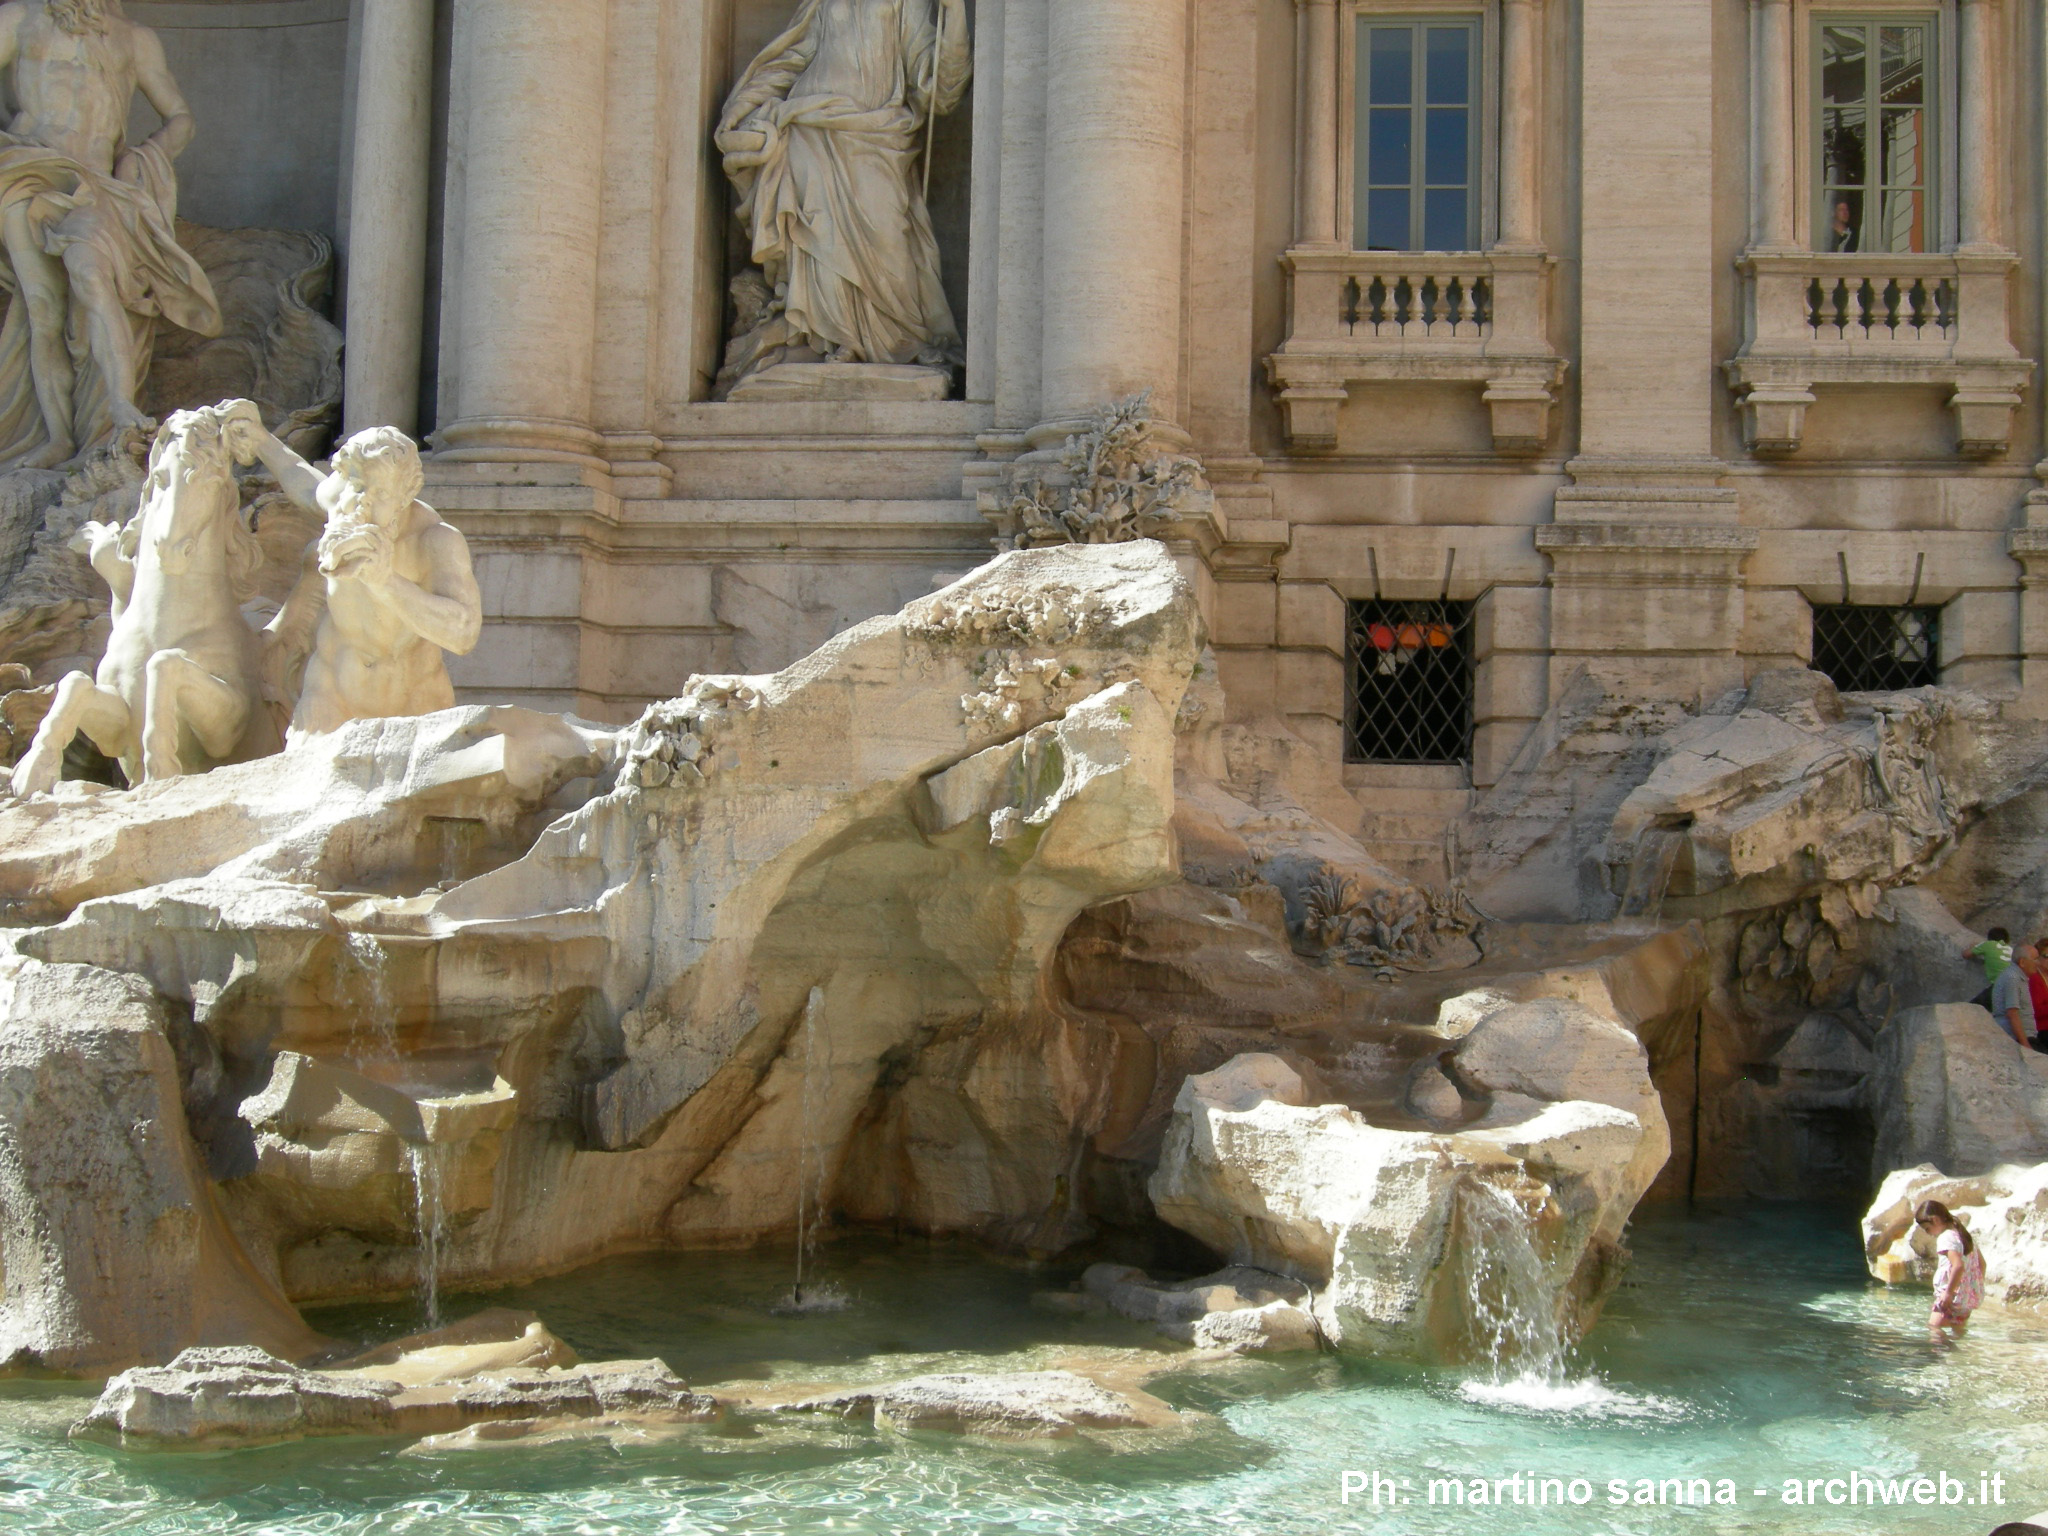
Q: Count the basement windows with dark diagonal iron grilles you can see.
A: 2